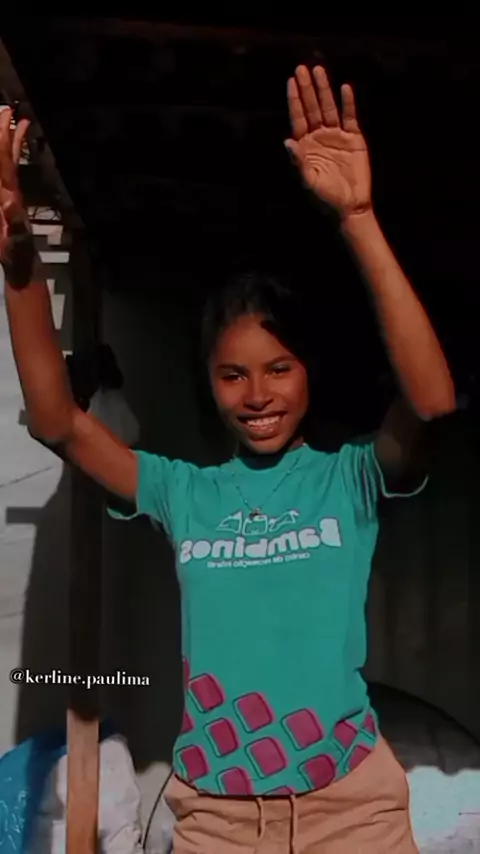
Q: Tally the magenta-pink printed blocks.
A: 14